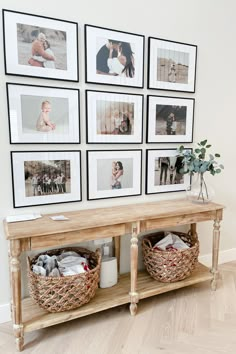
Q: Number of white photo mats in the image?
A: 9